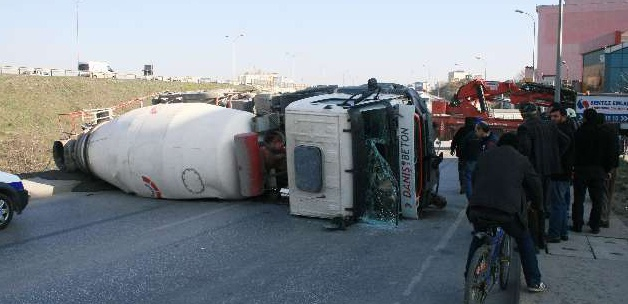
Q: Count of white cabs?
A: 1